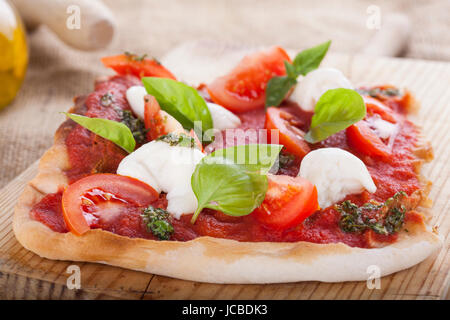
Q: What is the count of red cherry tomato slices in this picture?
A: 7